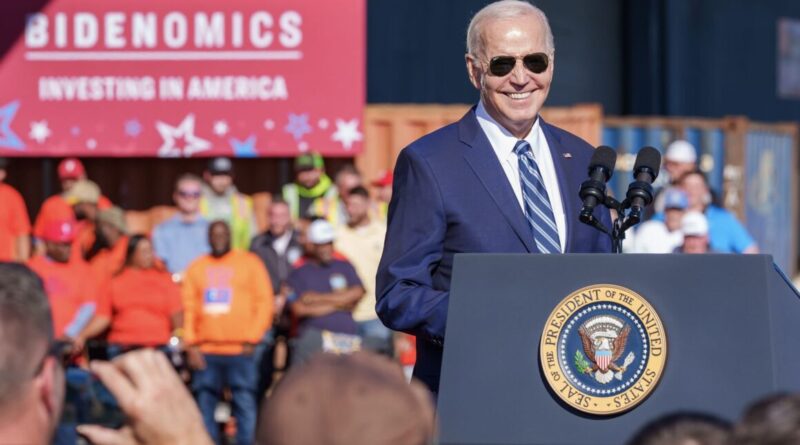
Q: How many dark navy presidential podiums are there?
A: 1